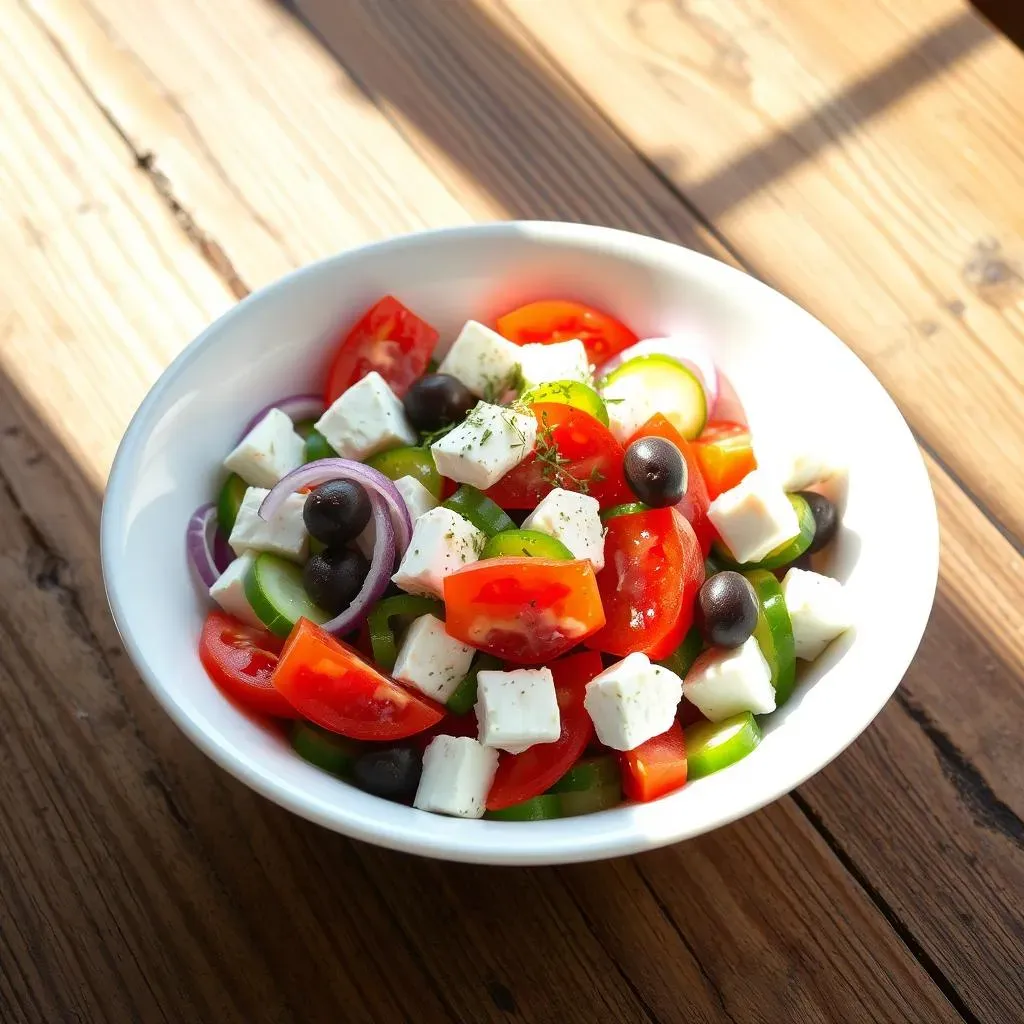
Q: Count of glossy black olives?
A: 7